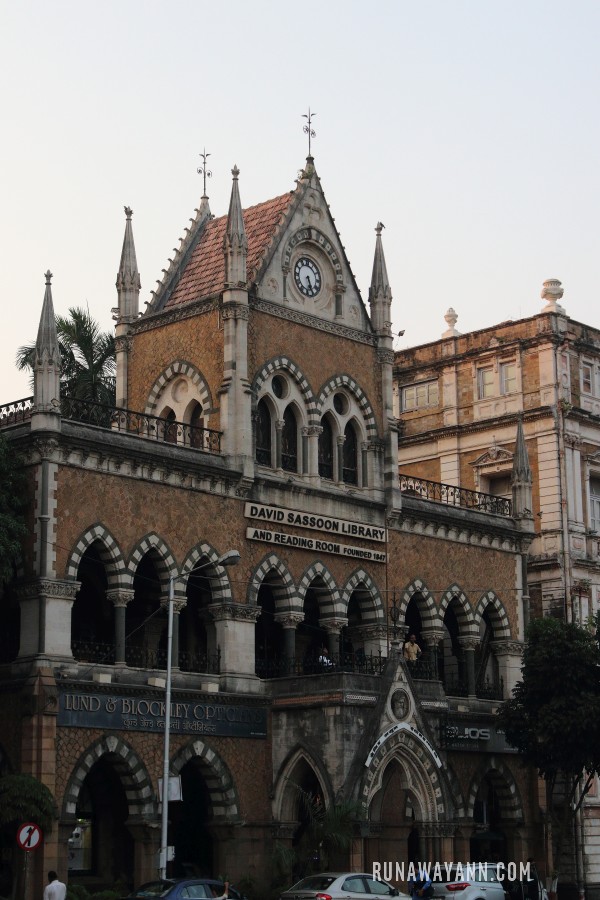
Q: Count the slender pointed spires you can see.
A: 5